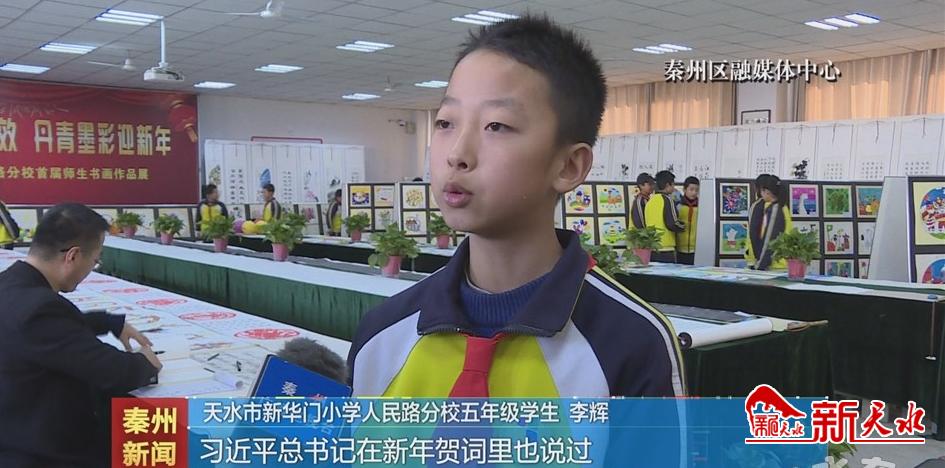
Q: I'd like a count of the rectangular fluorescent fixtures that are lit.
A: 11